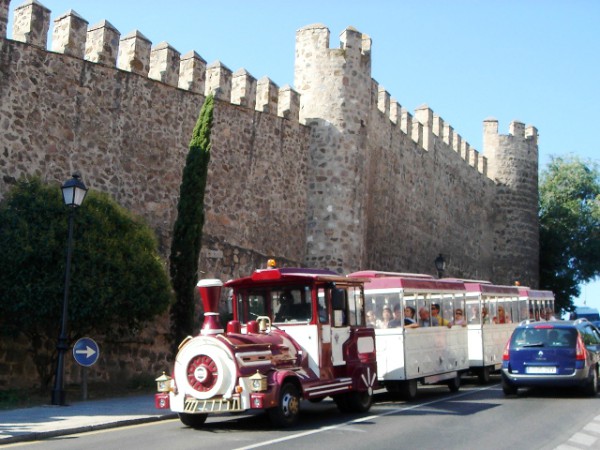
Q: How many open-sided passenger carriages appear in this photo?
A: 3